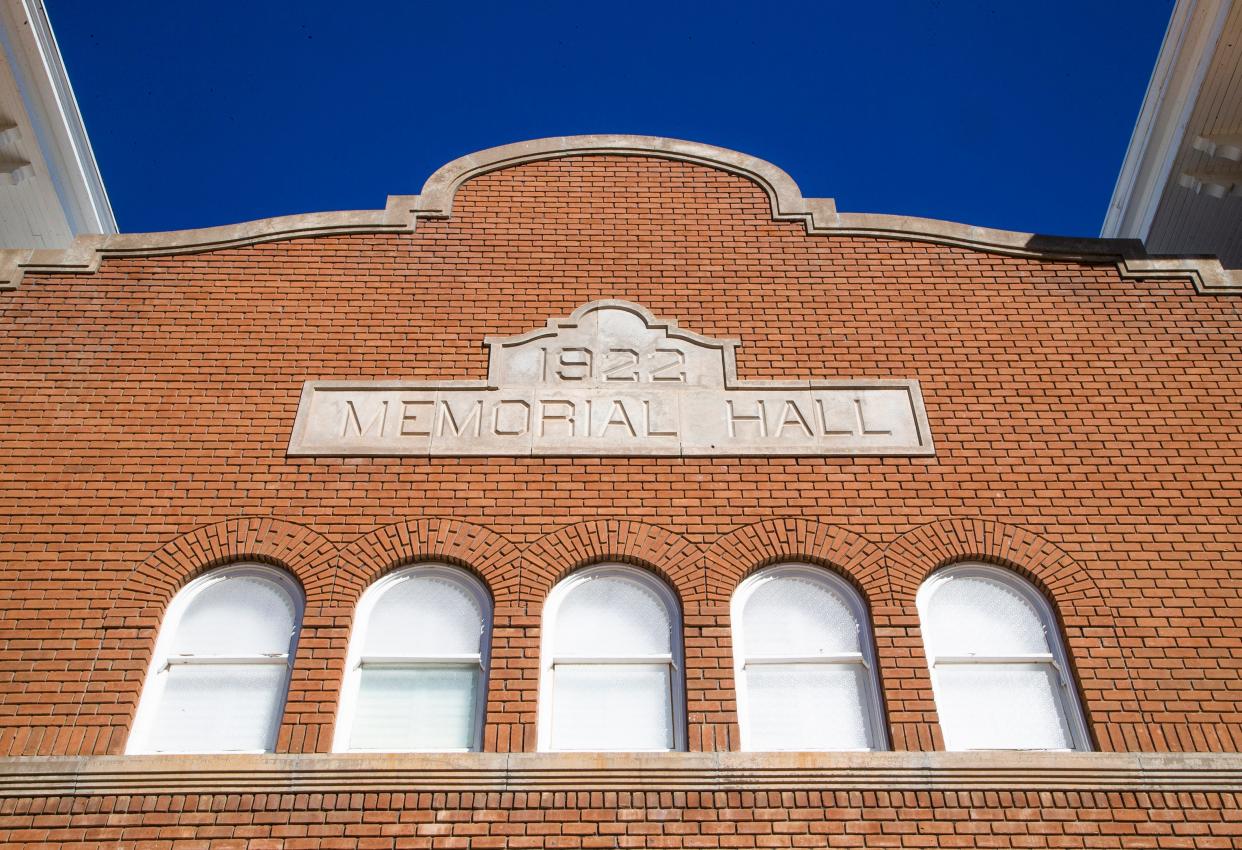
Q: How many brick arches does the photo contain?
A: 5